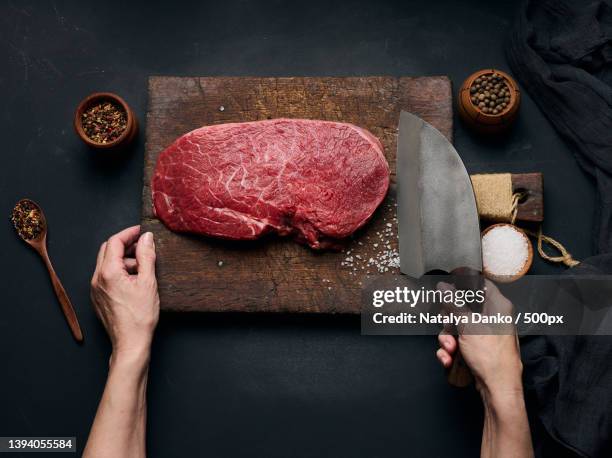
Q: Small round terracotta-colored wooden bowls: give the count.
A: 3